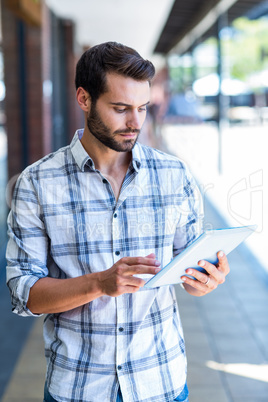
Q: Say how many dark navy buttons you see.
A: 5